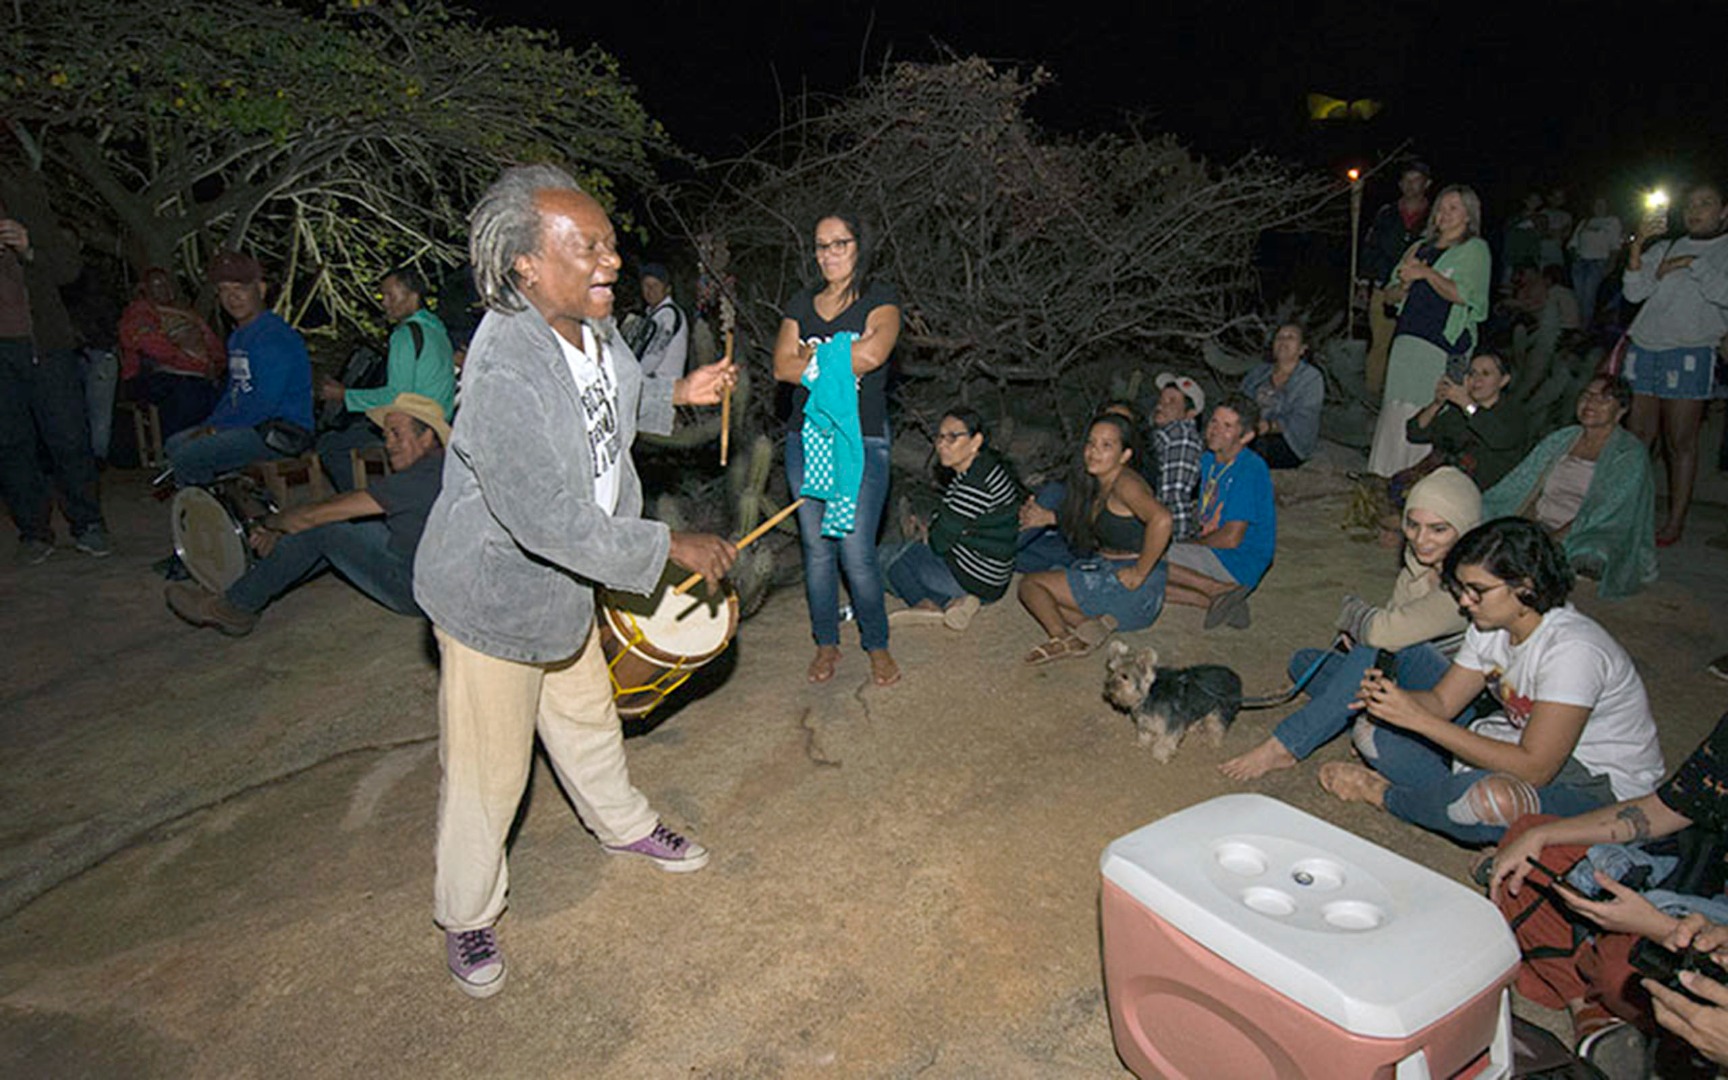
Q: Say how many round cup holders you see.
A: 4